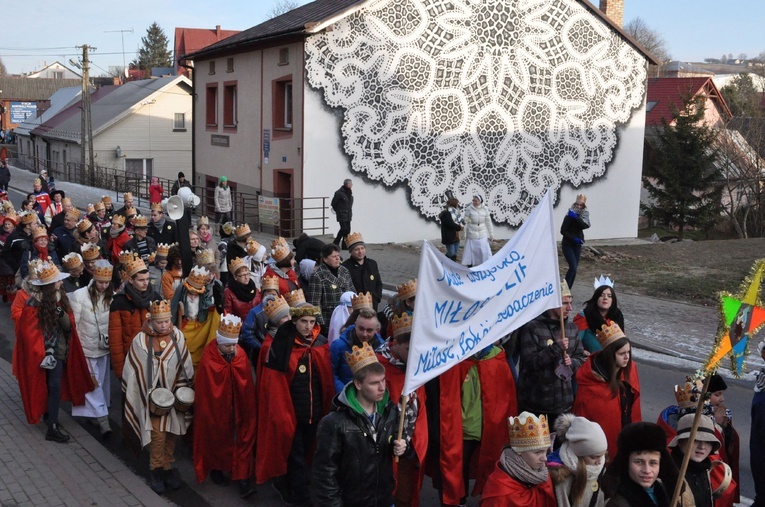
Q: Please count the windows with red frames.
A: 3